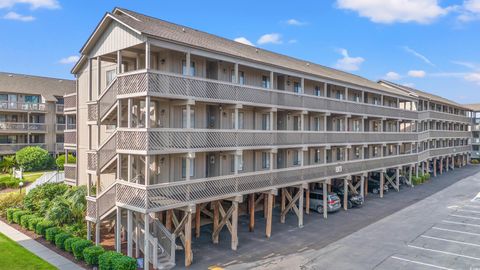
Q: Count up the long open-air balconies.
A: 3